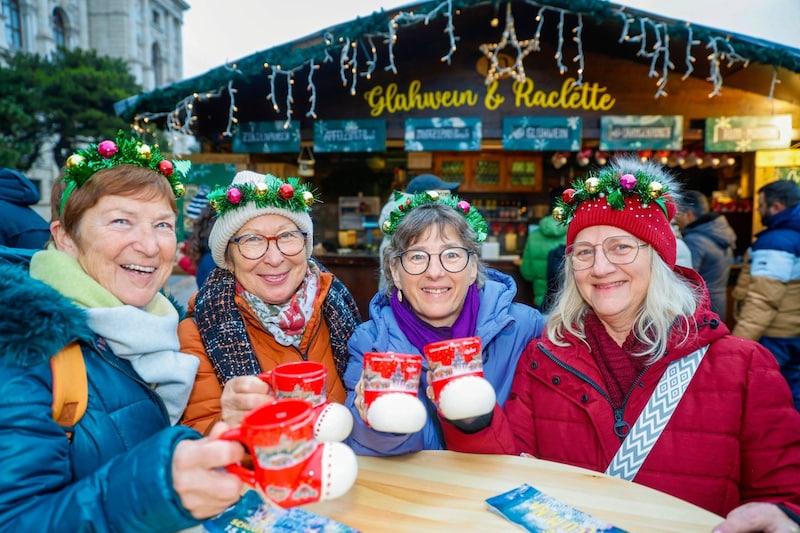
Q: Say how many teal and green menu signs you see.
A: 6